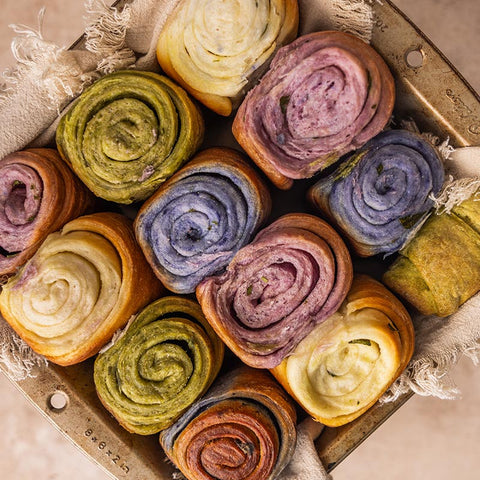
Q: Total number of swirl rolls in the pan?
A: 12